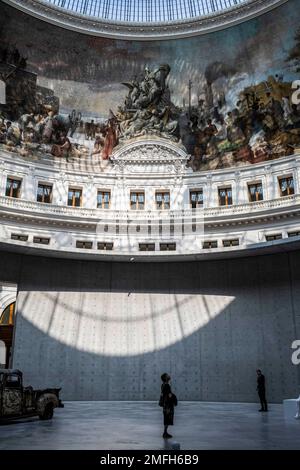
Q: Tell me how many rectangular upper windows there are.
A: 10